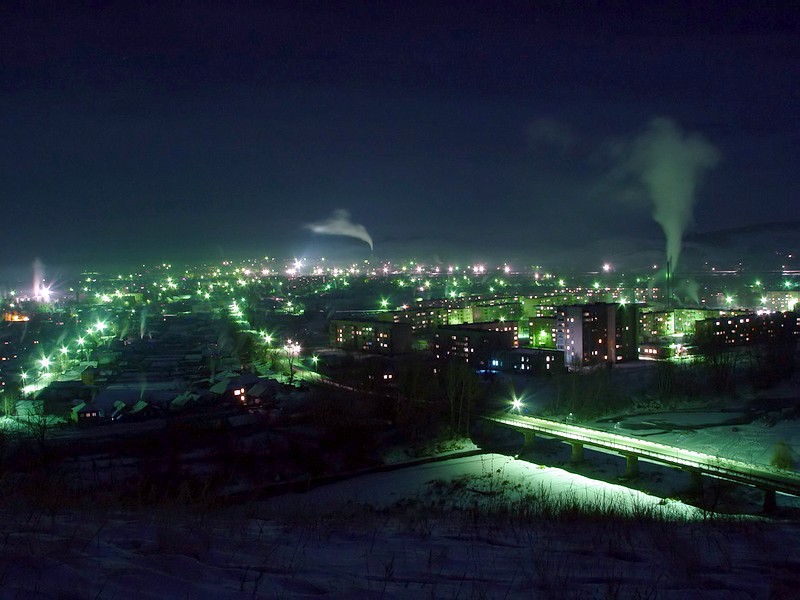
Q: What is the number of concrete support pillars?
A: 5